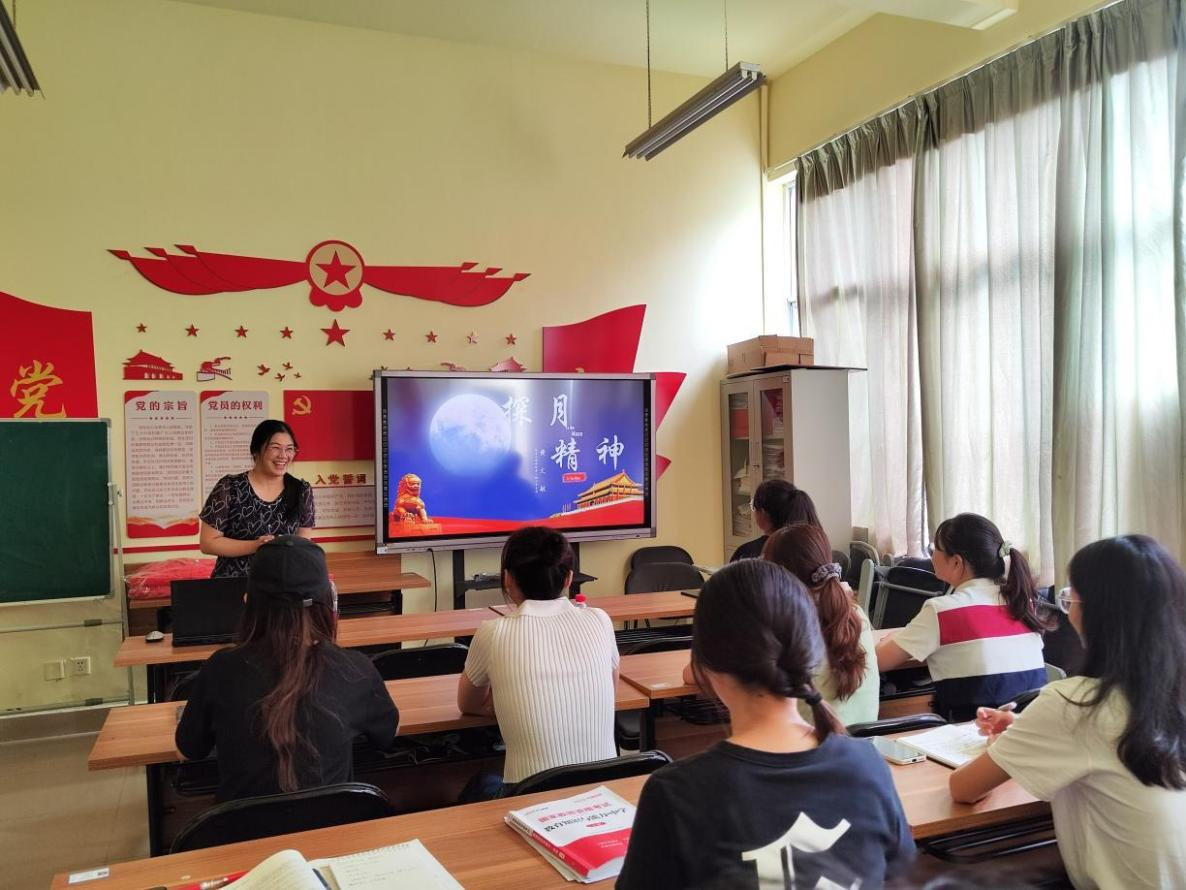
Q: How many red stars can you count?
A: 10